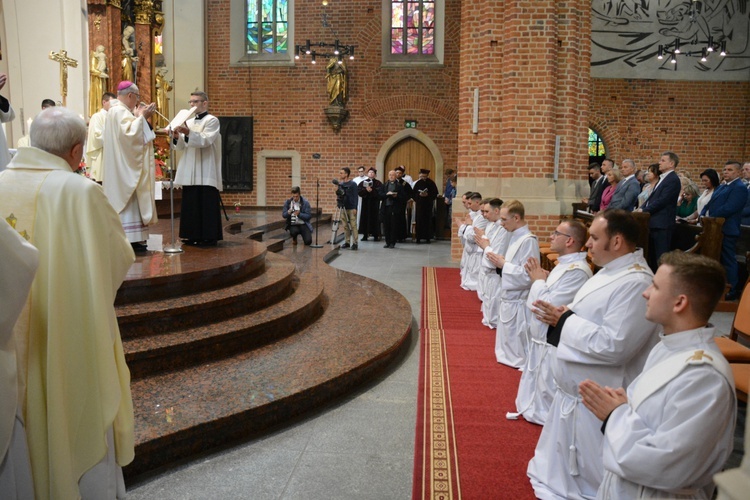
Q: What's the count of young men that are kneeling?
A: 8